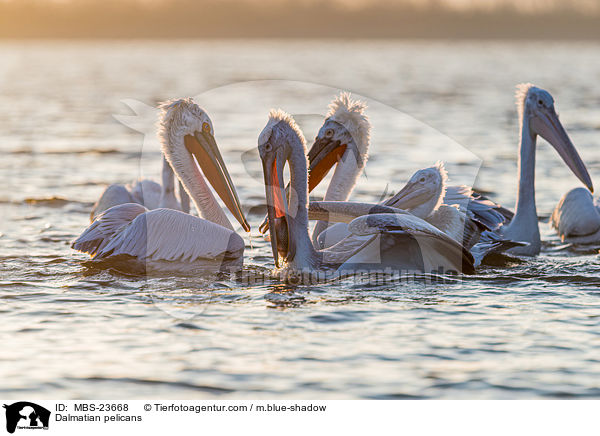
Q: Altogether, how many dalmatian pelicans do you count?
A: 7